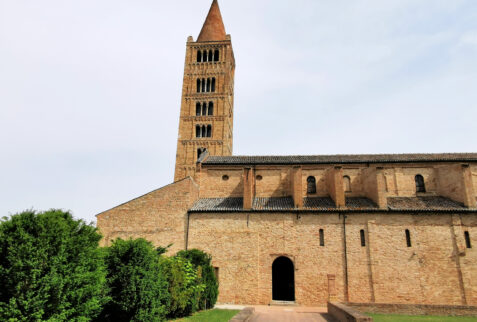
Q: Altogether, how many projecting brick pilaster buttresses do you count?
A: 5